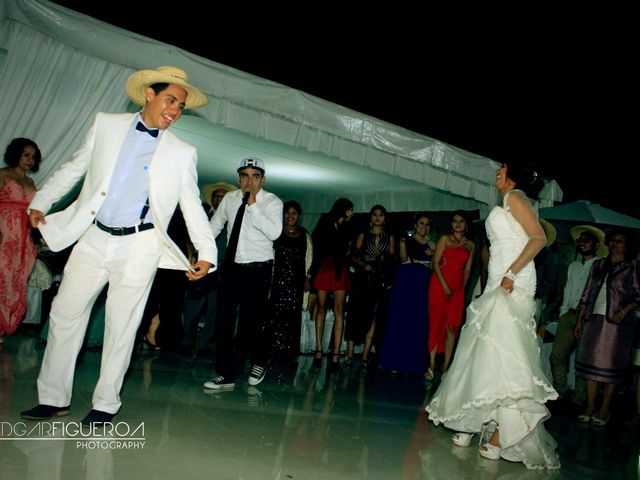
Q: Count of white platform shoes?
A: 2